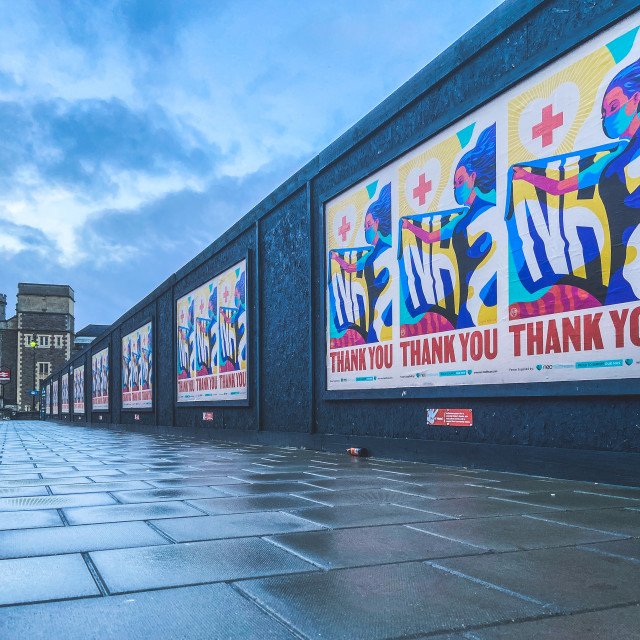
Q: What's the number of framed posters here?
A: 8